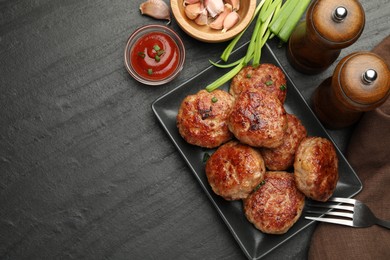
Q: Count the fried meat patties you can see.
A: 7